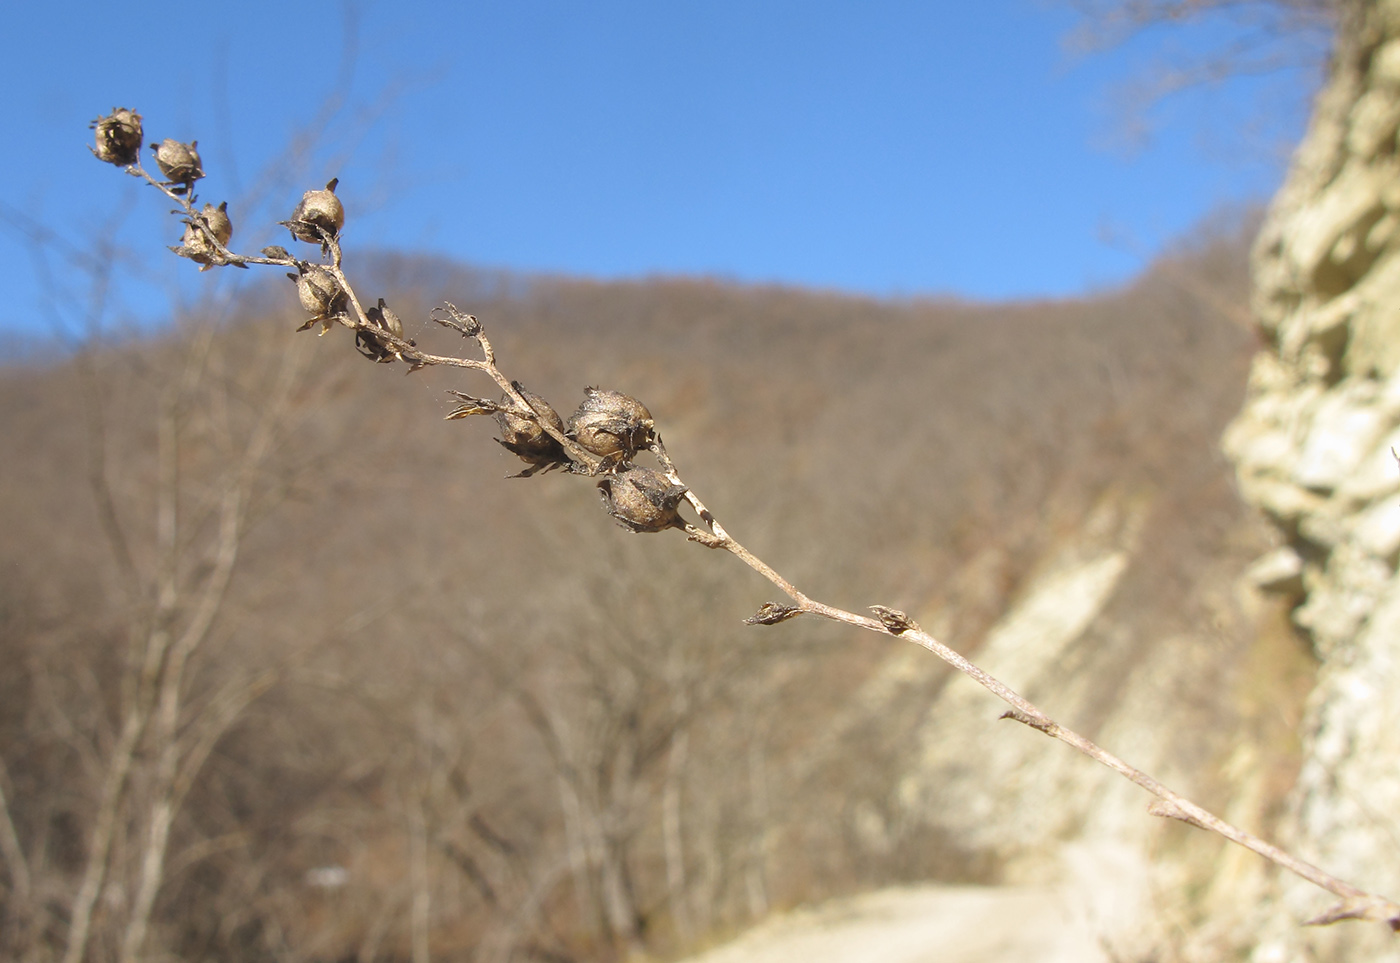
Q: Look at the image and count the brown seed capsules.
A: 9